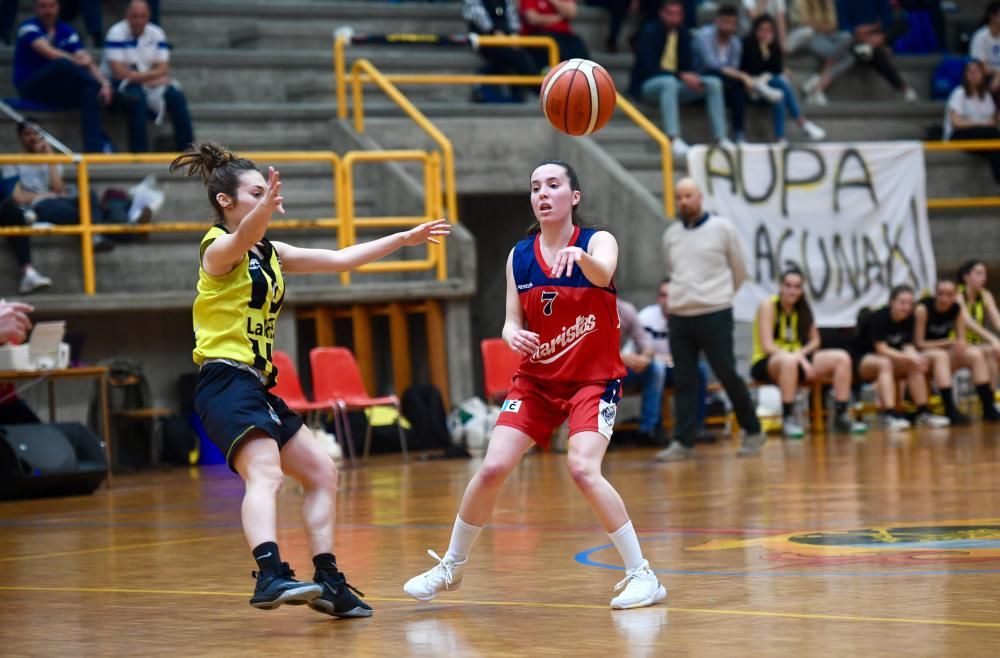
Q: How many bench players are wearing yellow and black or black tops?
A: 4